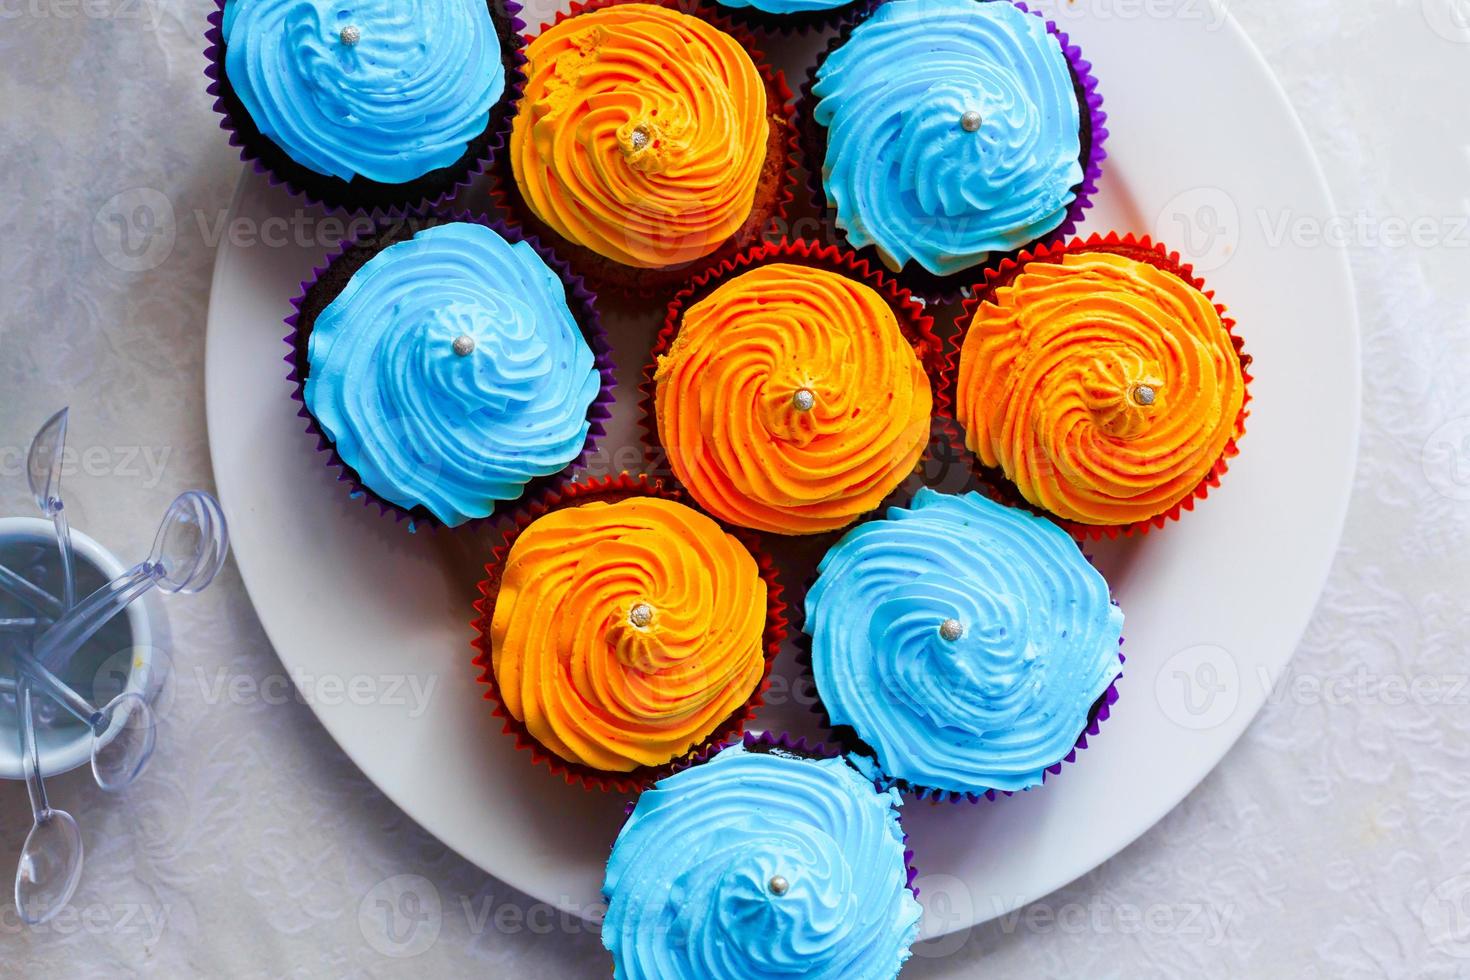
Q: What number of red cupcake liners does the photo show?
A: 4